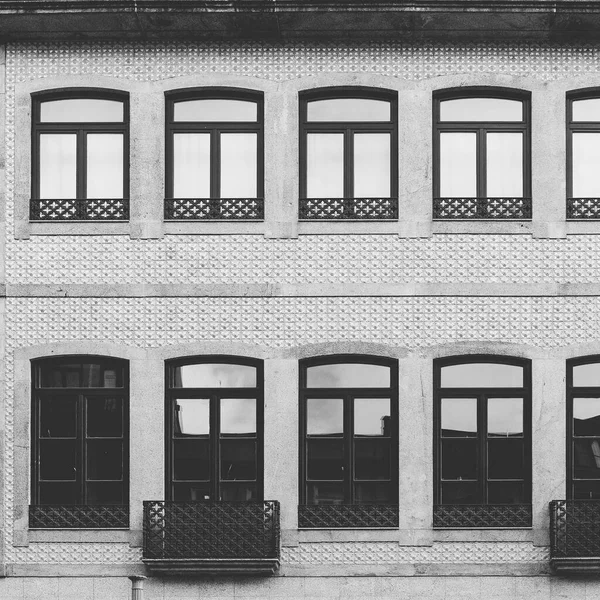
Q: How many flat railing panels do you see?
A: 8